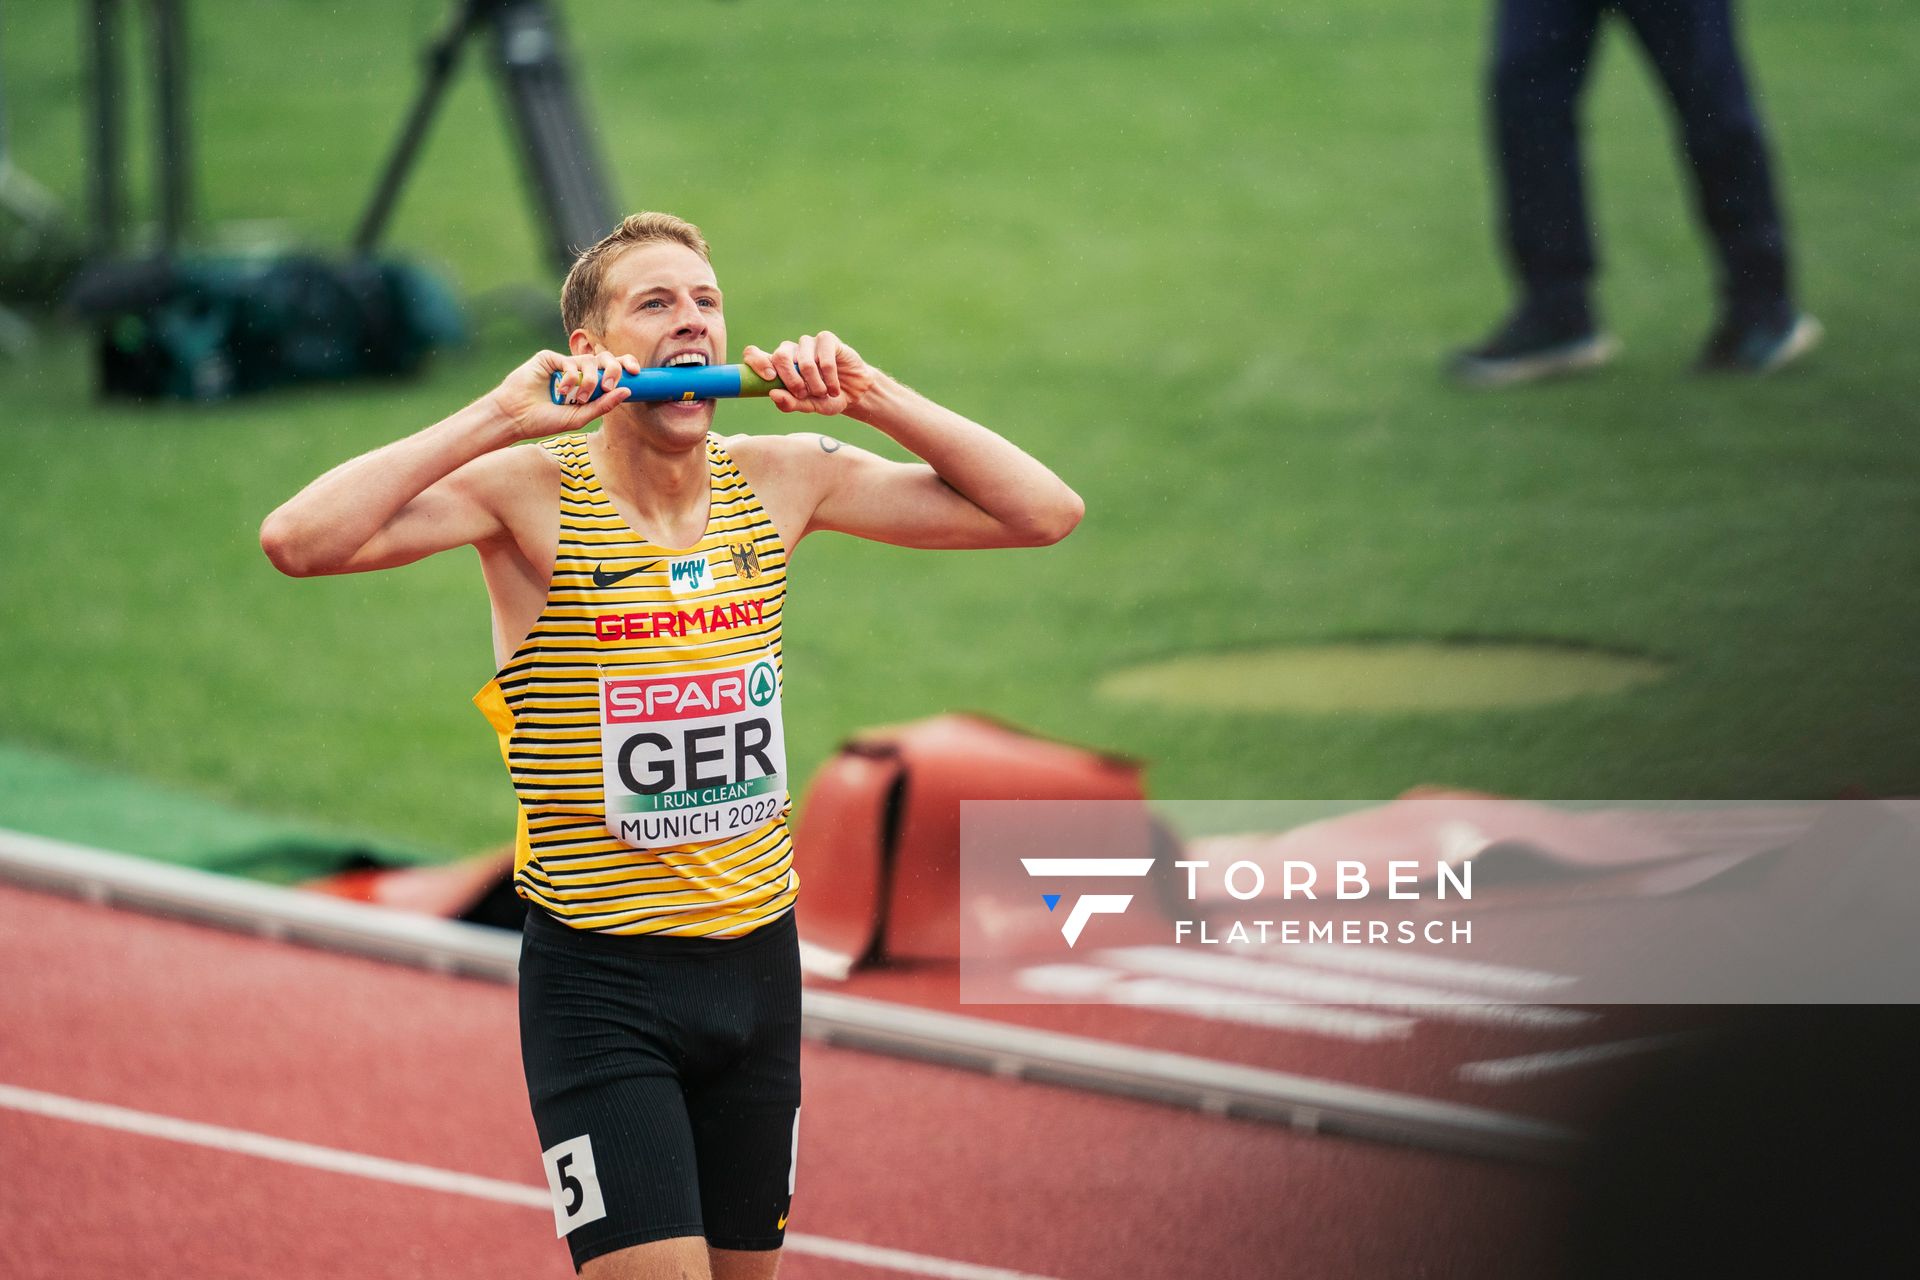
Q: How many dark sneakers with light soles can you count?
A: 2